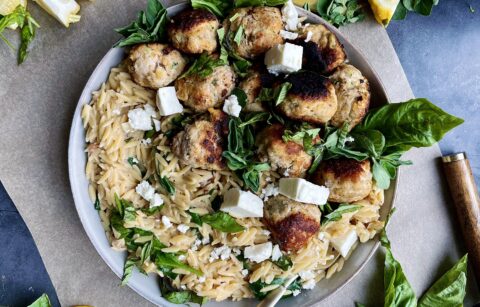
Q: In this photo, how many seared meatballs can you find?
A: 12